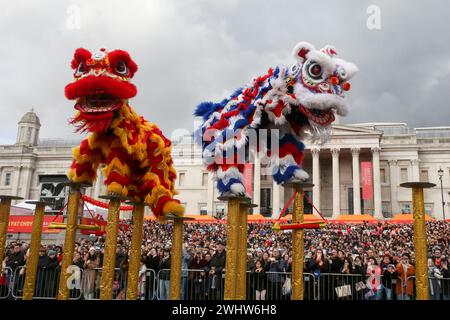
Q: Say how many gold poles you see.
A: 10